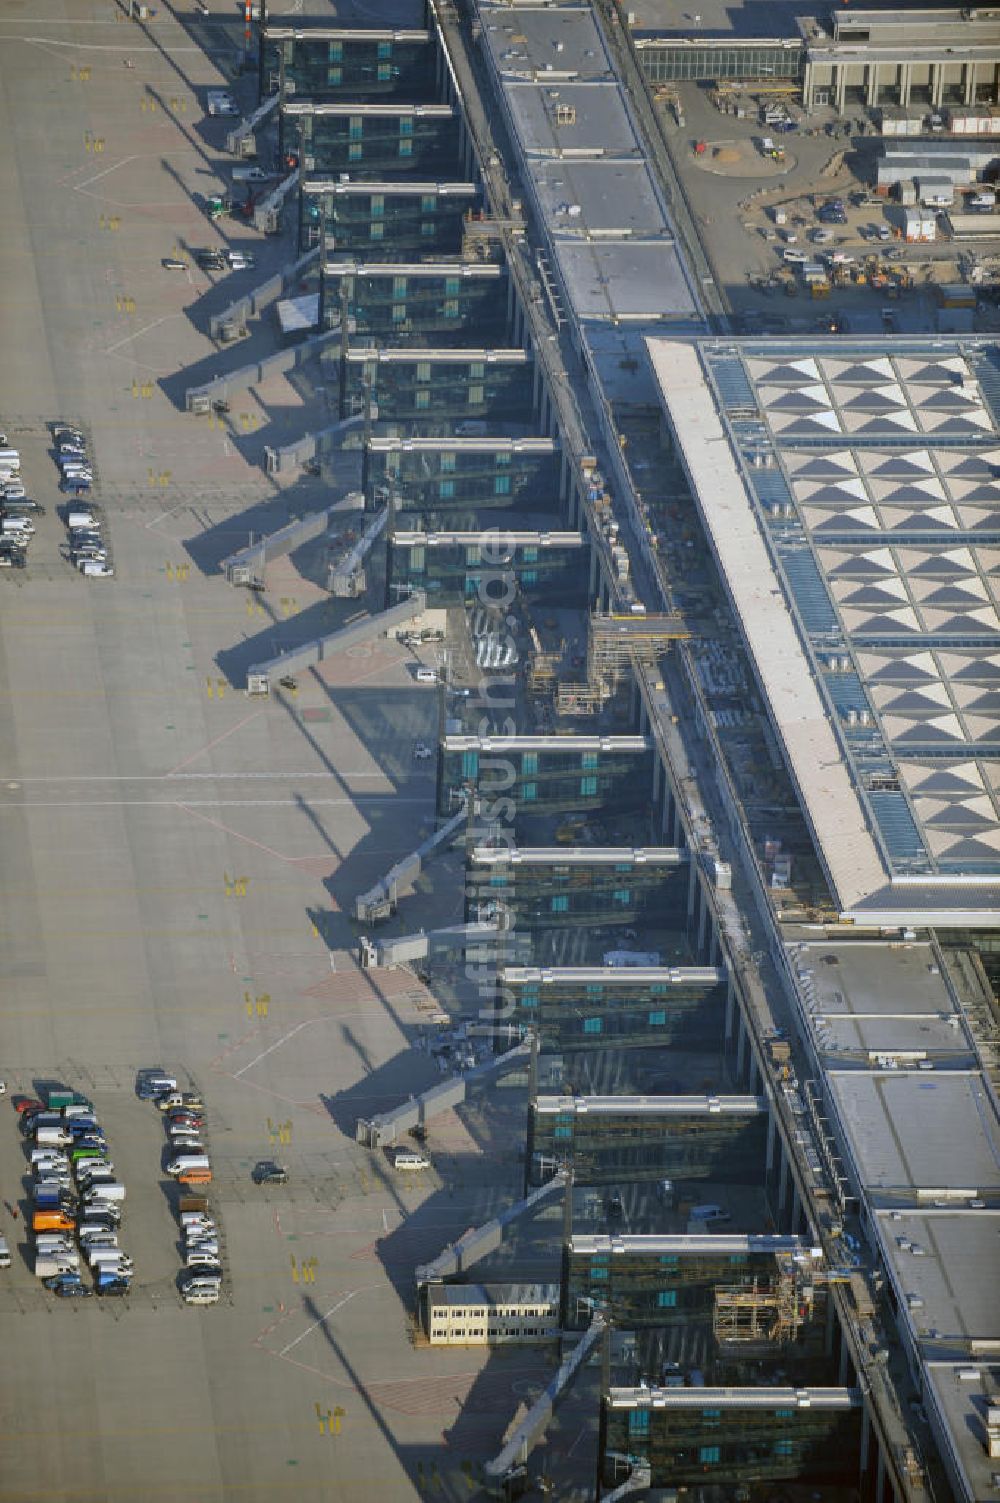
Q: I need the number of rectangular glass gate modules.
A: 13